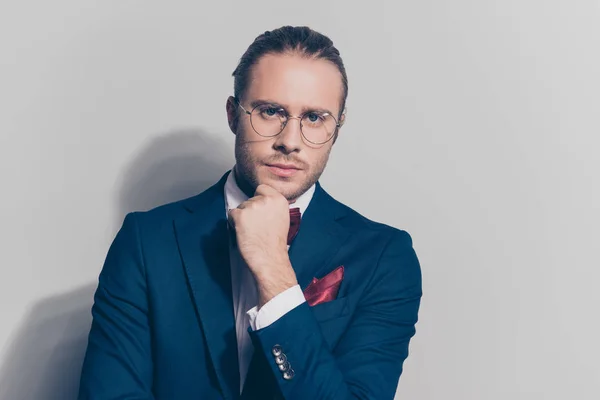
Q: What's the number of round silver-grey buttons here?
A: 4